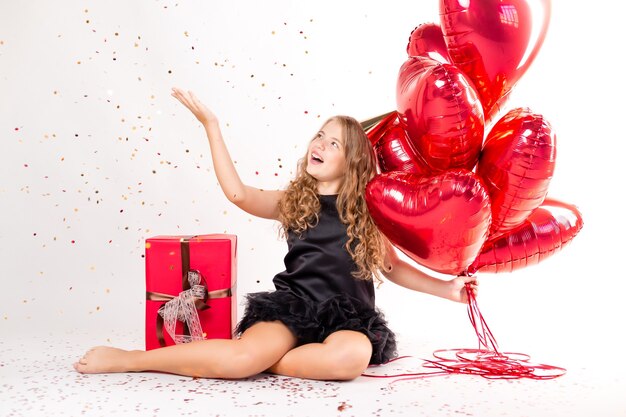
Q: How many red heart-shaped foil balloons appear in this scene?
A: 7